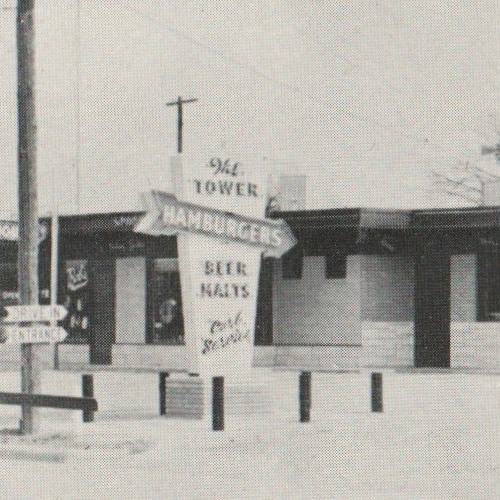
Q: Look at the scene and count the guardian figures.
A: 0